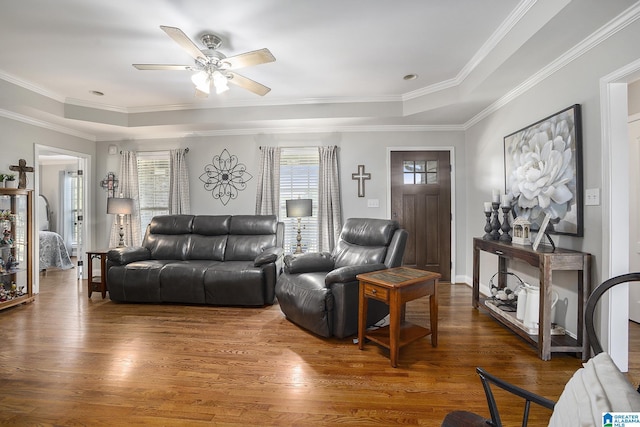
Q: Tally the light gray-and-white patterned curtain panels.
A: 4